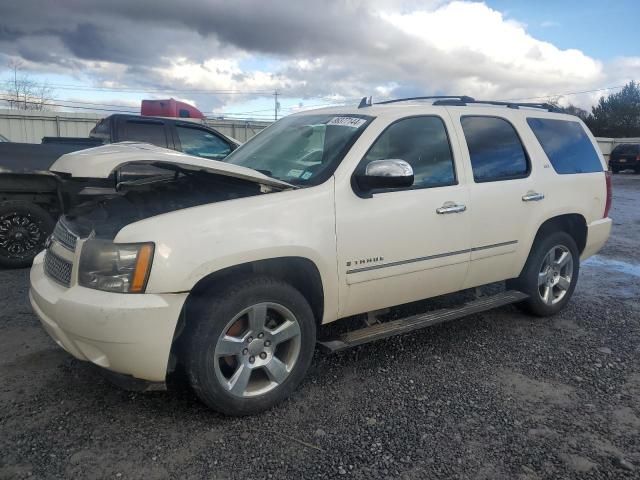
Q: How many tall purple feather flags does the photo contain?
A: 0